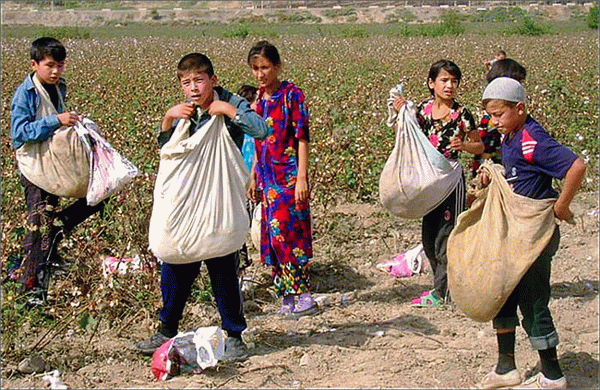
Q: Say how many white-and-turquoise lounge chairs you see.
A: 0